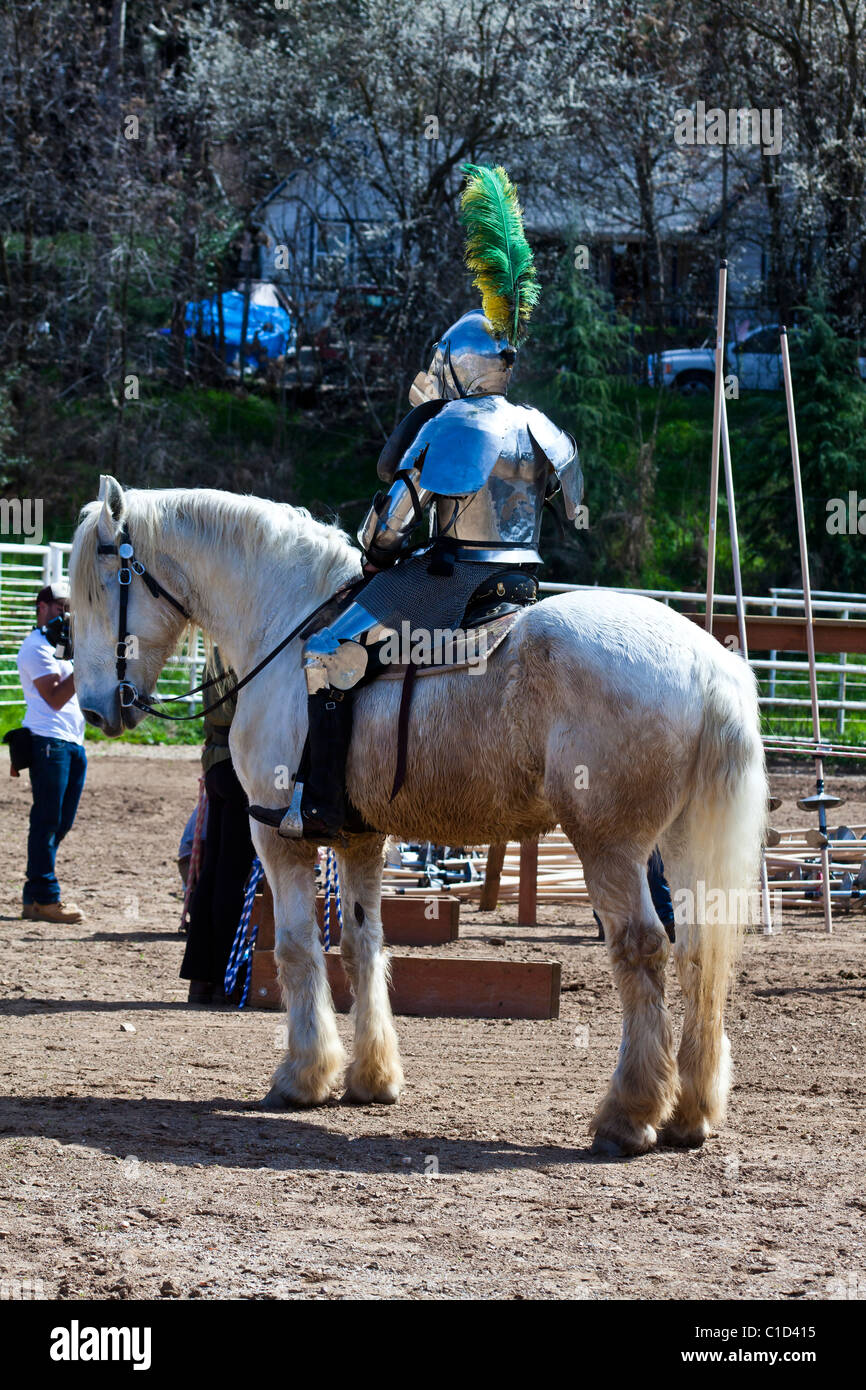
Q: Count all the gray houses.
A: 1